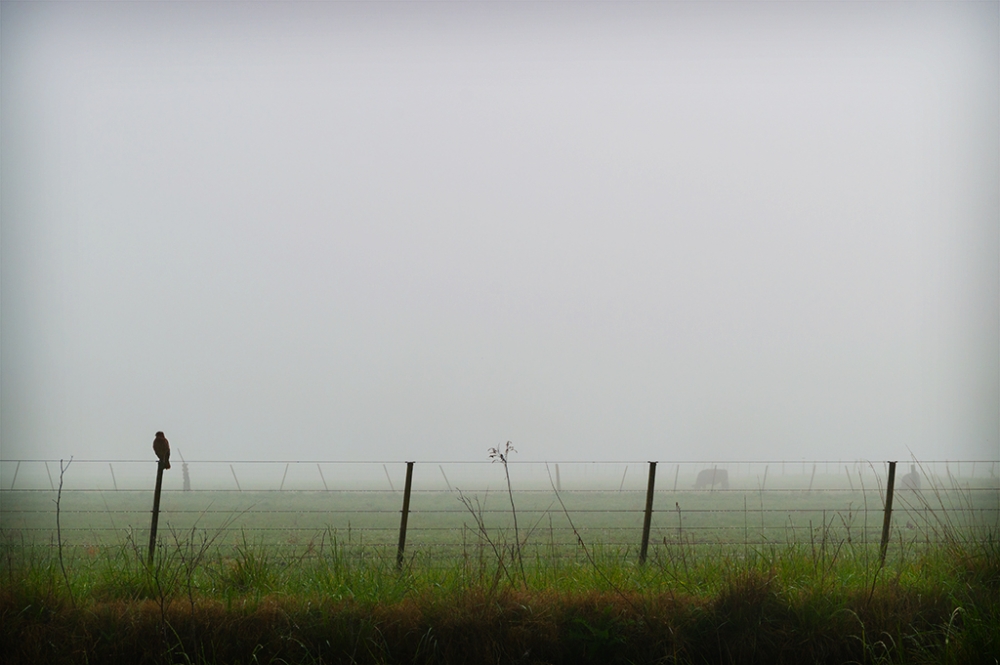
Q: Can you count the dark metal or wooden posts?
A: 4